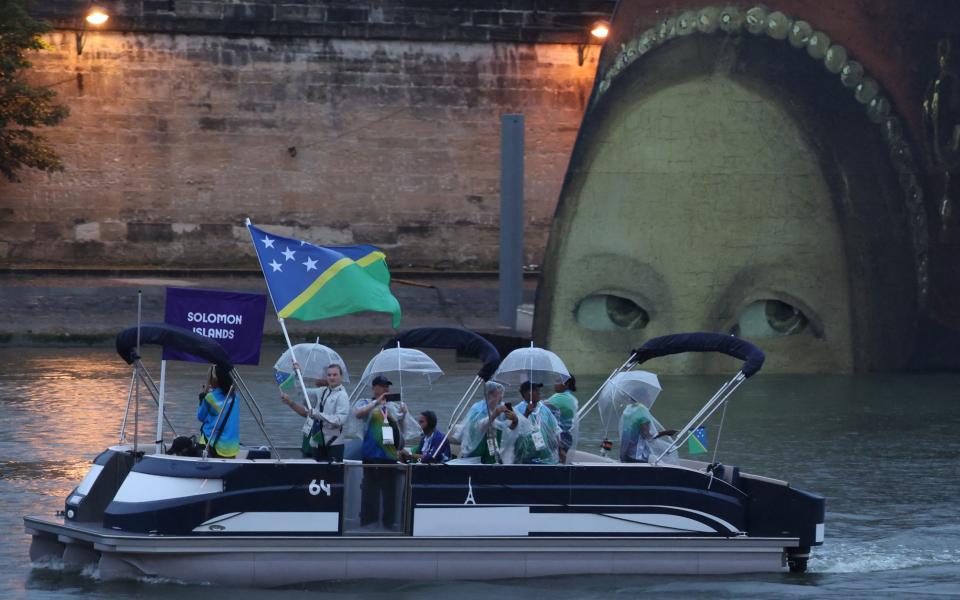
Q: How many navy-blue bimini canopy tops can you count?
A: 3